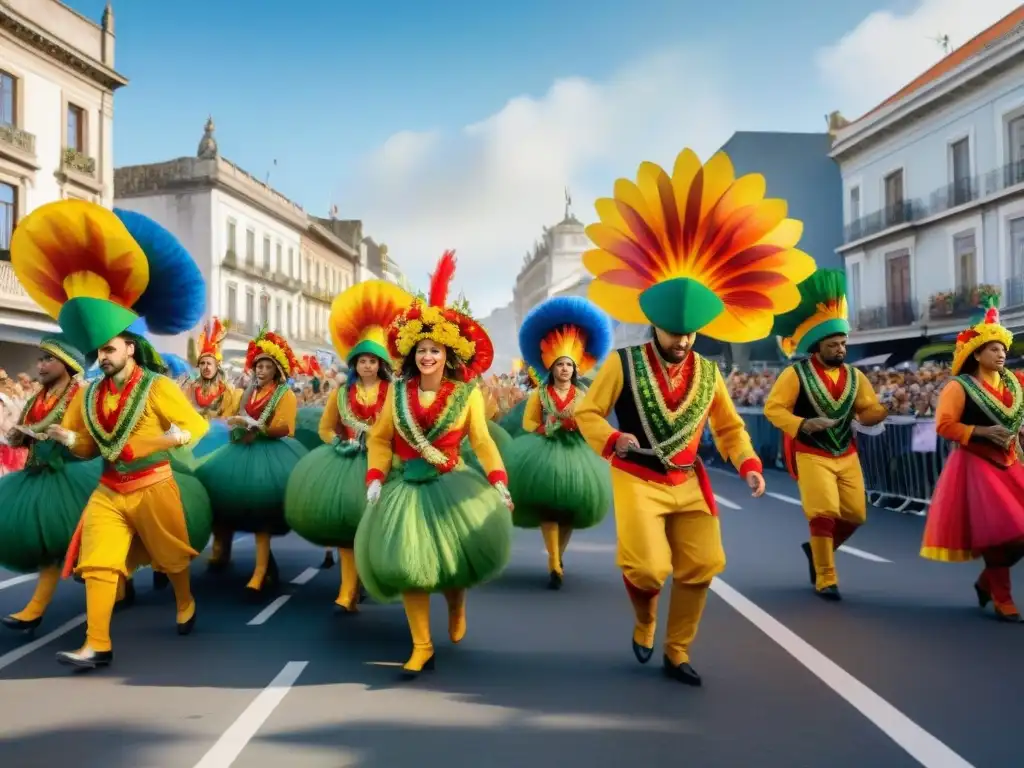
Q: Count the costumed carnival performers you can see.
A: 10